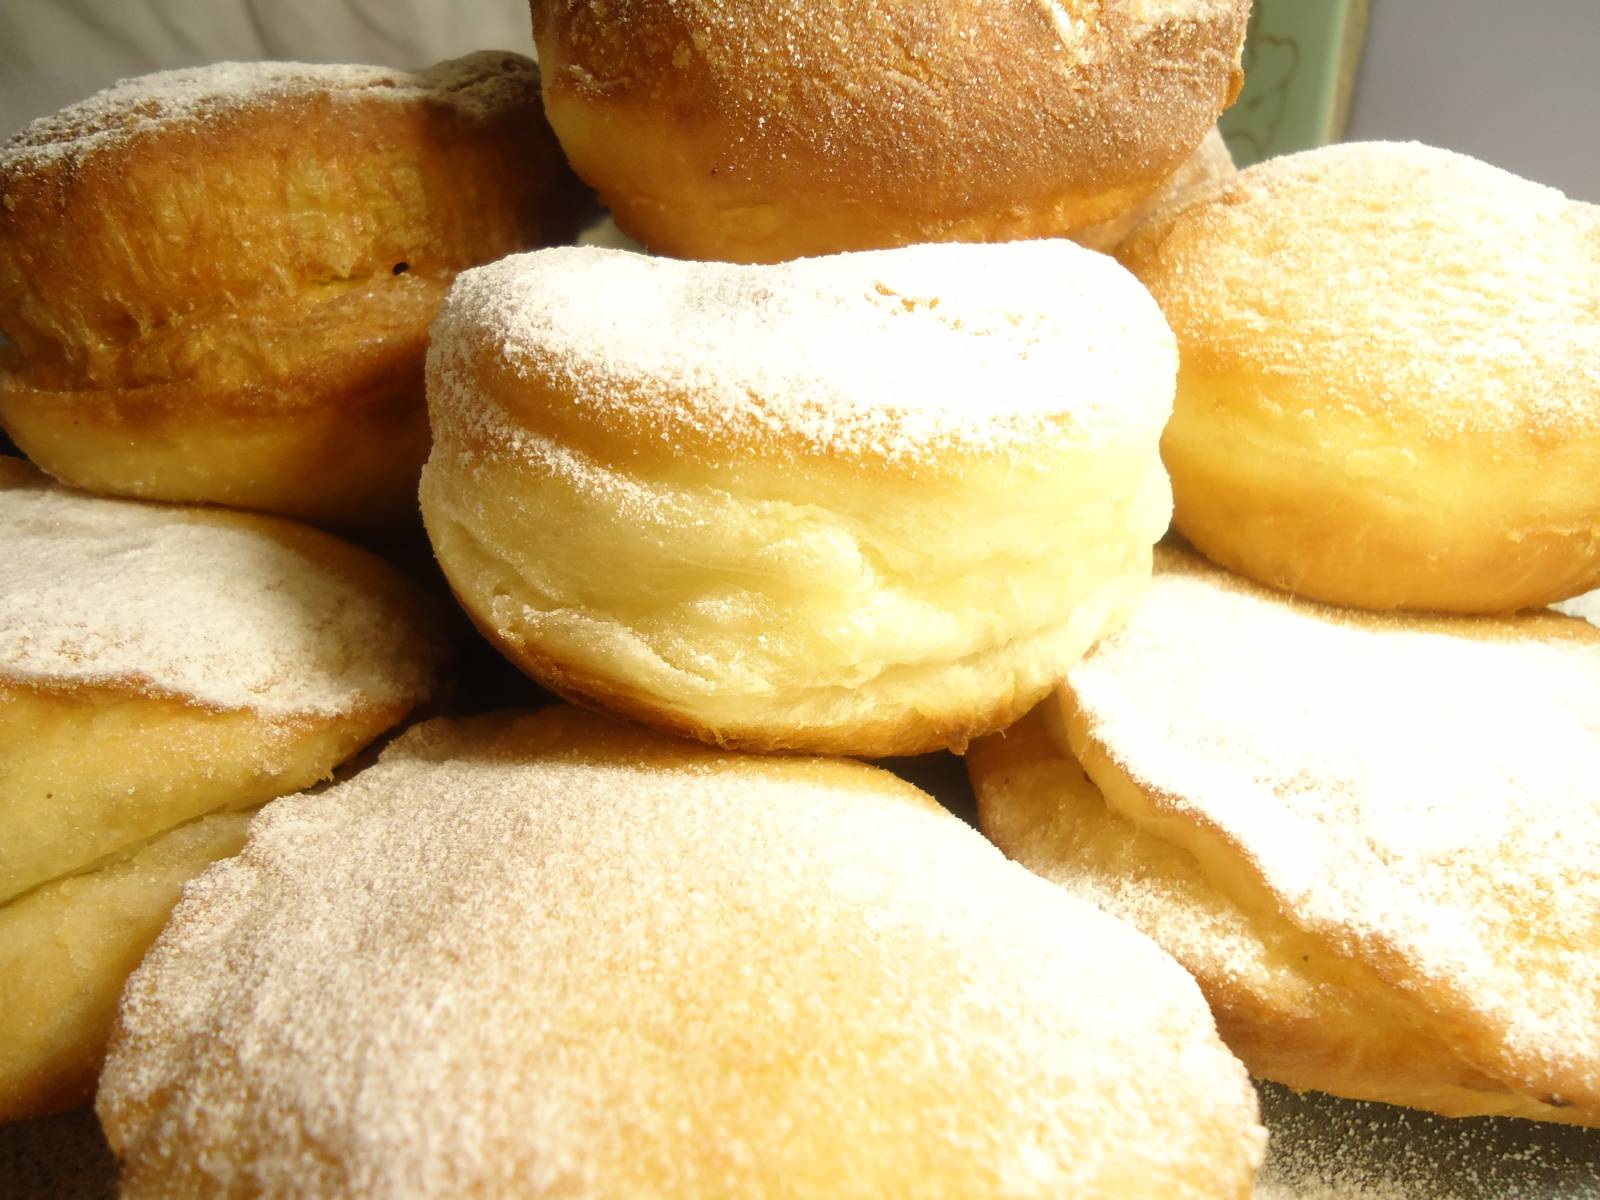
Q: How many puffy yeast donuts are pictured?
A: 7